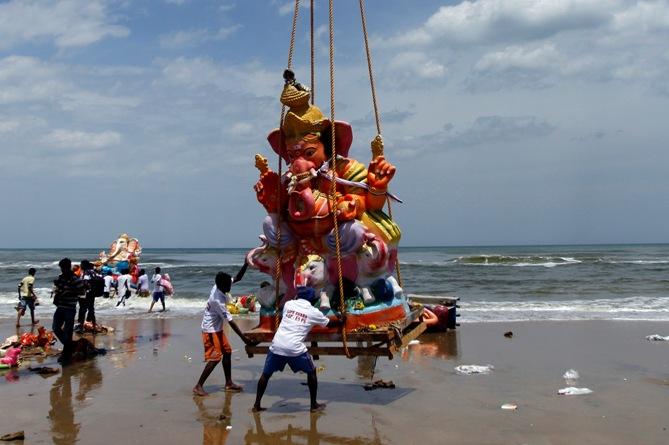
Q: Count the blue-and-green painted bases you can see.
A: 1